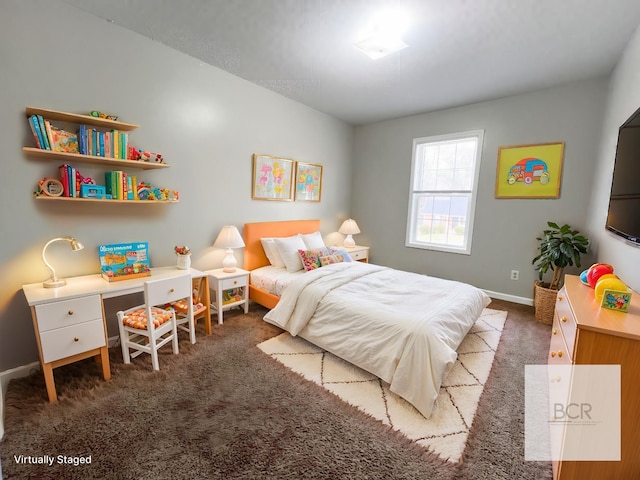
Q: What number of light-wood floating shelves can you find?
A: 3